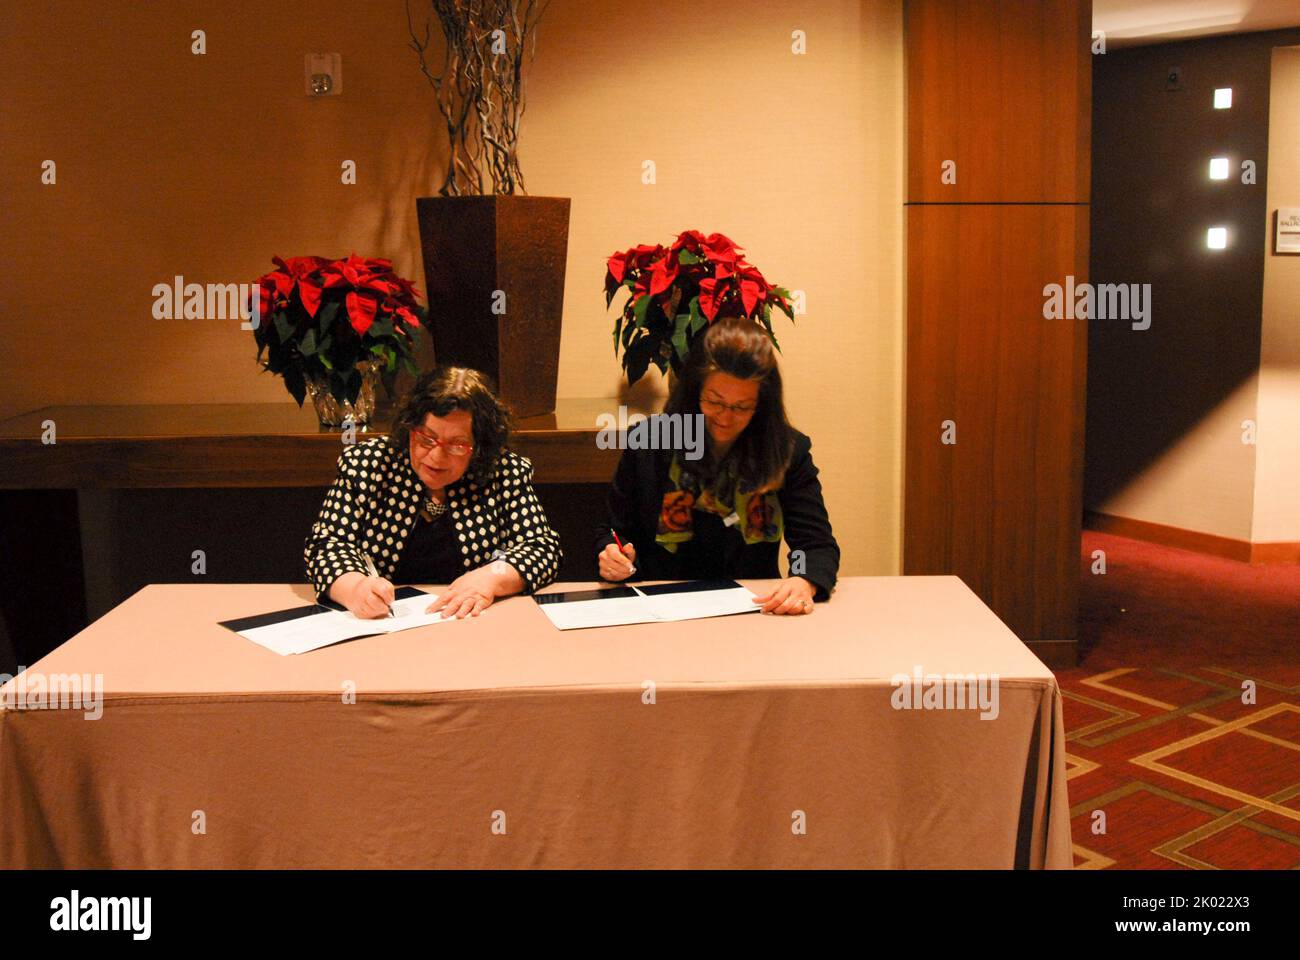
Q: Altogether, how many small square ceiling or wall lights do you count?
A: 3